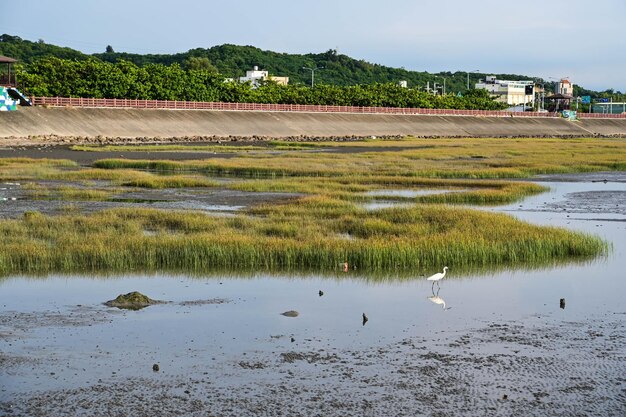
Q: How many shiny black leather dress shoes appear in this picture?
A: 0